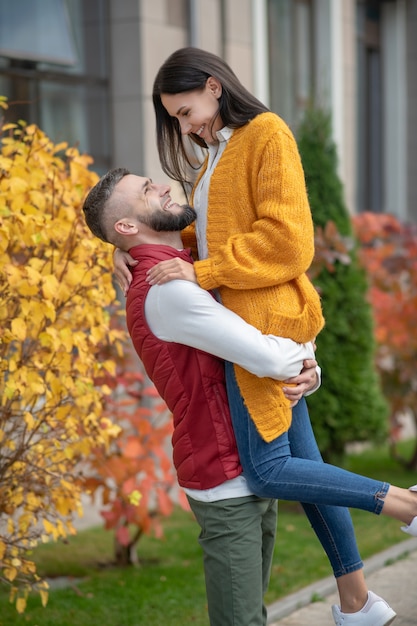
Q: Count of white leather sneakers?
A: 2